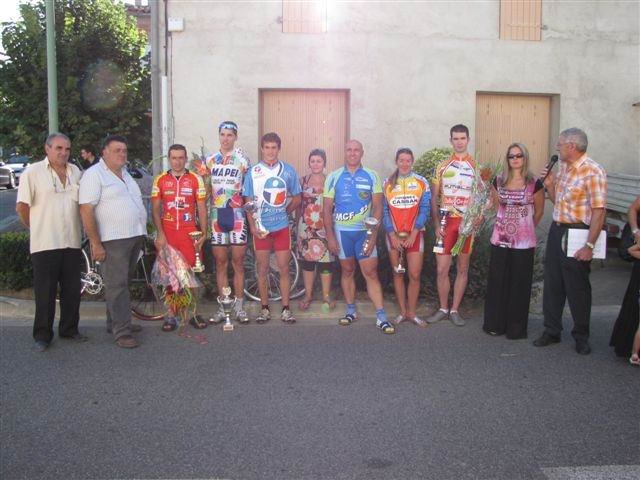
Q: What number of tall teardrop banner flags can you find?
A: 0